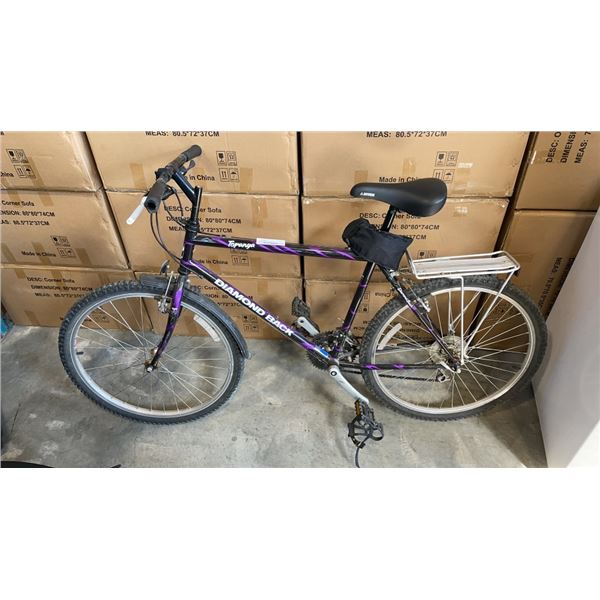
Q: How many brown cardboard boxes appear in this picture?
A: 11